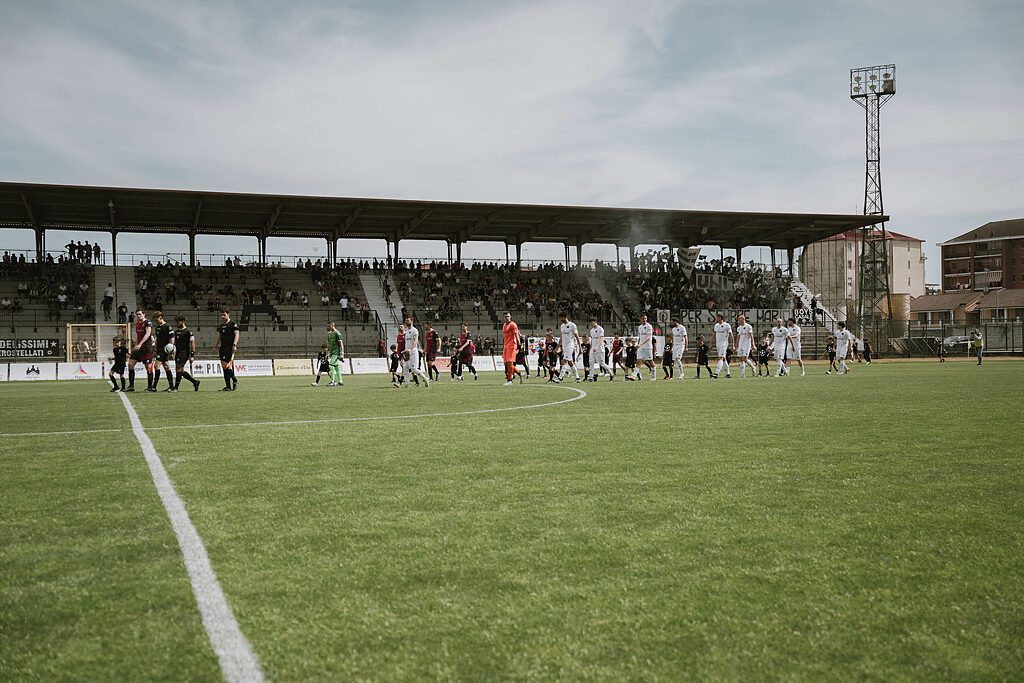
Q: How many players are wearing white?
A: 10